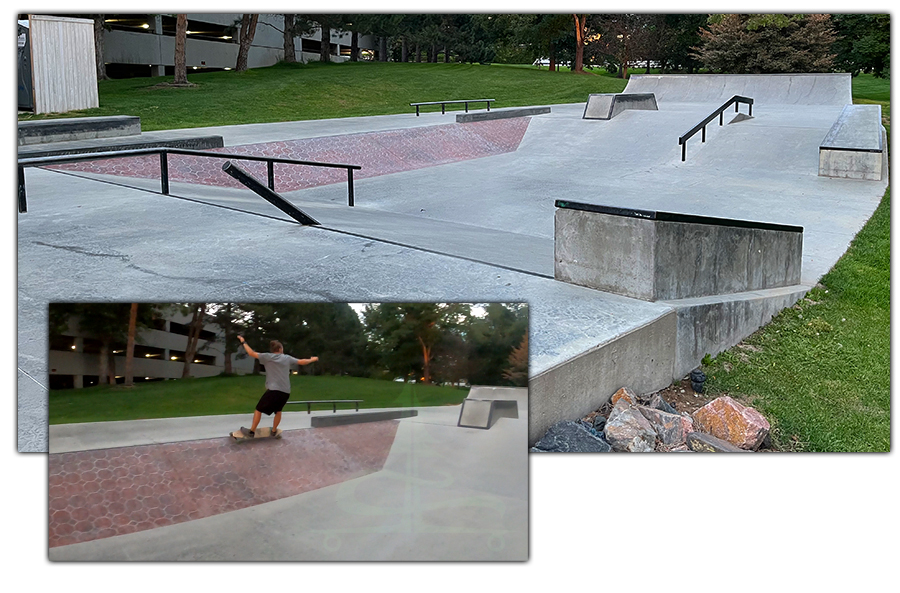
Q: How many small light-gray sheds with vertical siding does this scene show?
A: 1